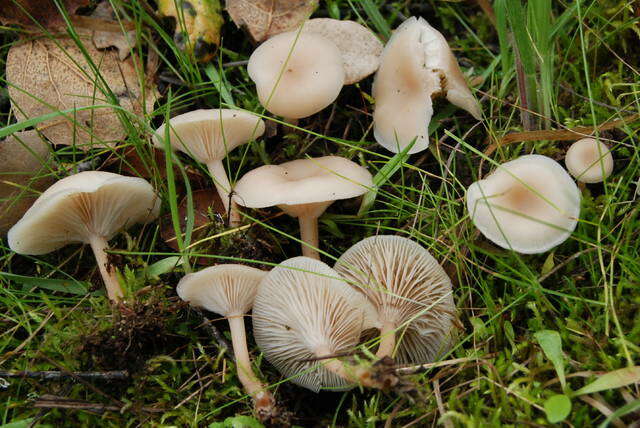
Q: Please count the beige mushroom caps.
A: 11